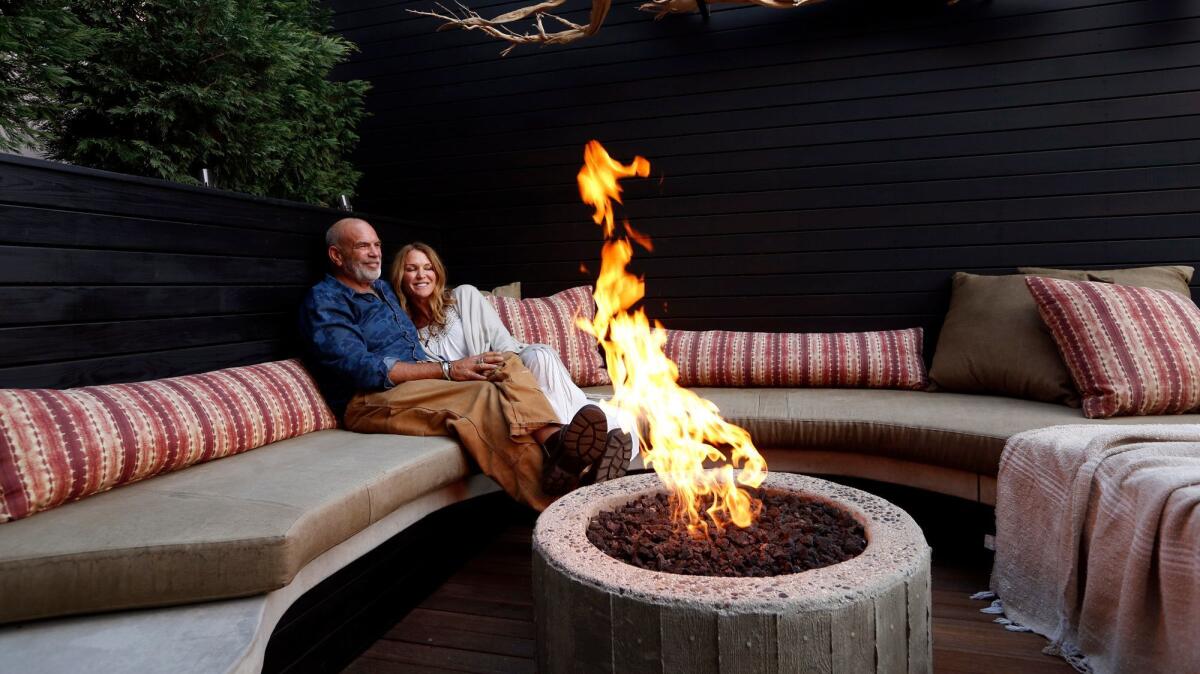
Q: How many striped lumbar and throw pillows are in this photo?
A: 4